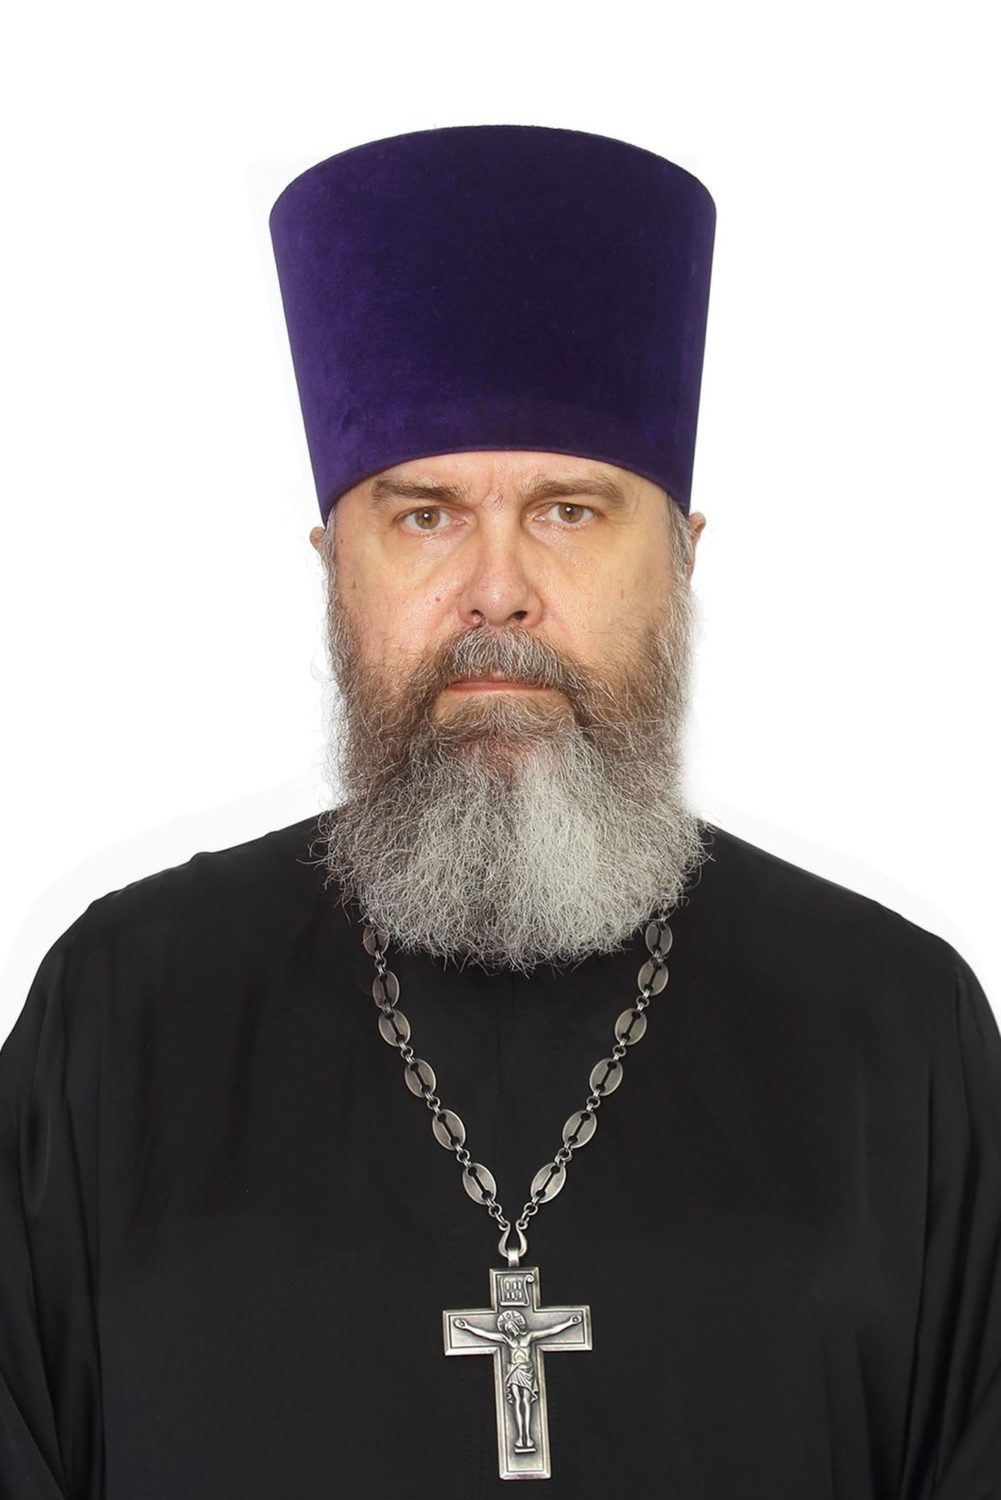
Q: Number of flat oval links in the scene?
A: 12